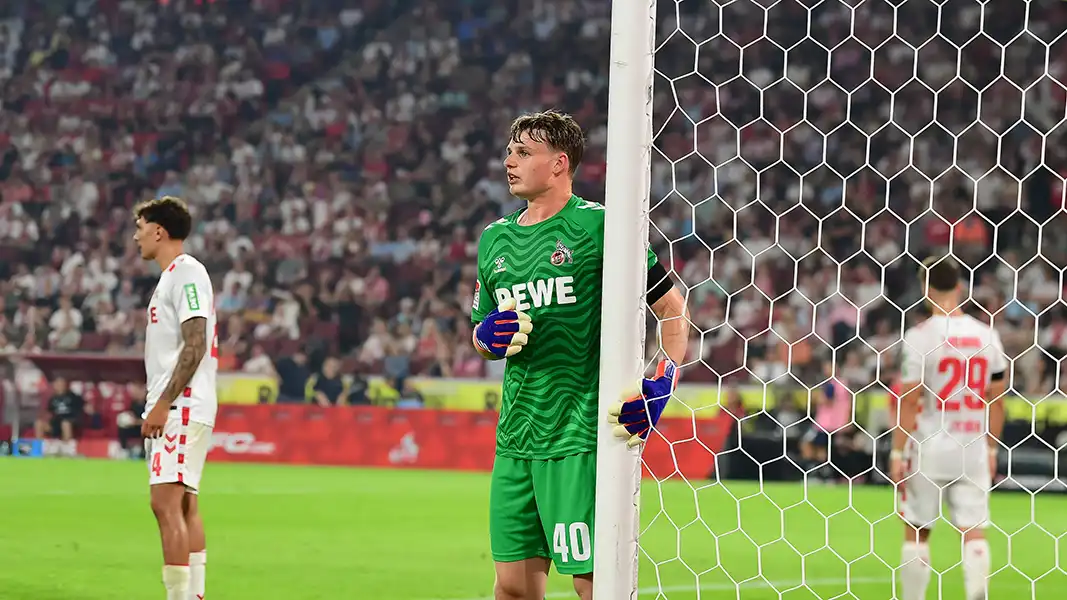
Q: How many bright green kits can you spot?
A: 1